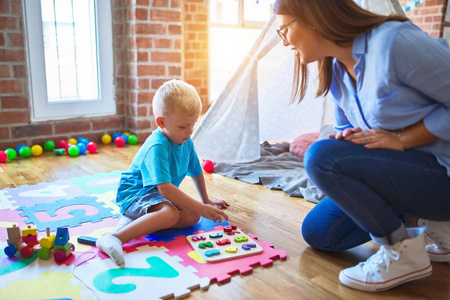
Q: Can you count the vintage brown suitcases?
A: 0